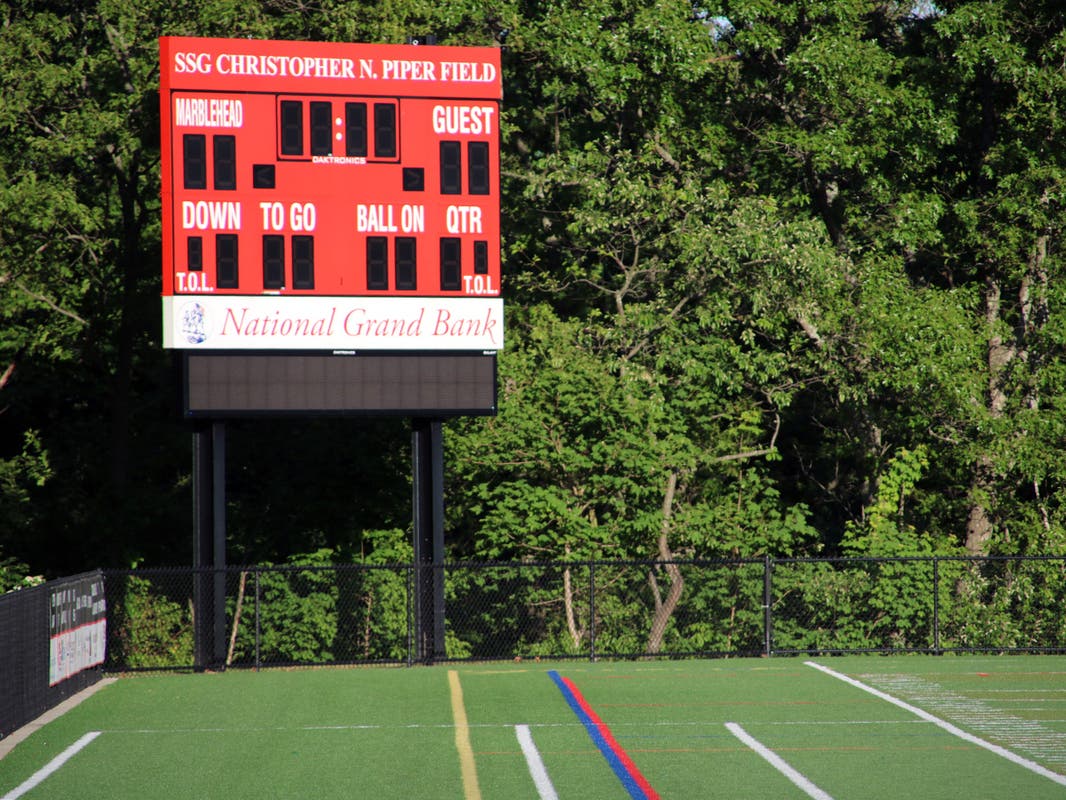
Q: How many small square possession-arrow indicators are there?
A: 2